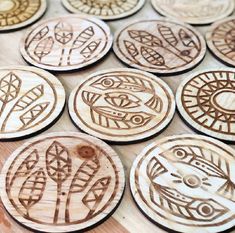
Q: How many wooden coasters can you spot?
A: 11